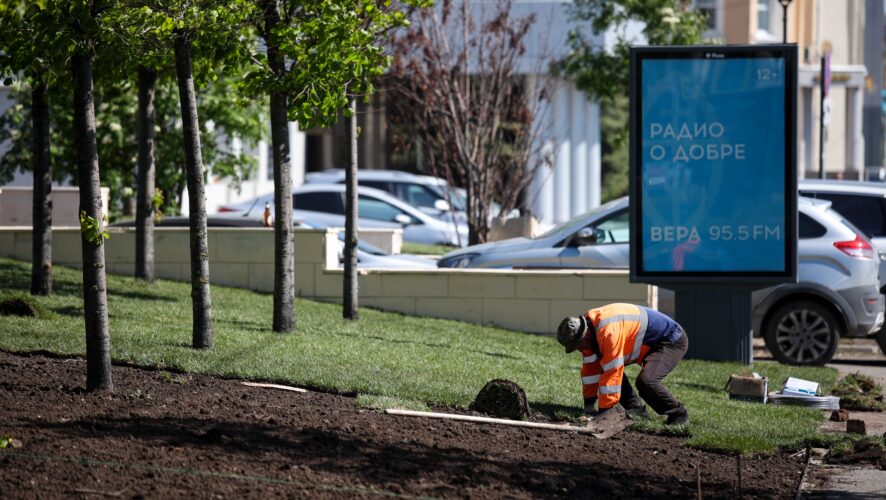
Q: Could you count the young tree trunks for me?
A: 6